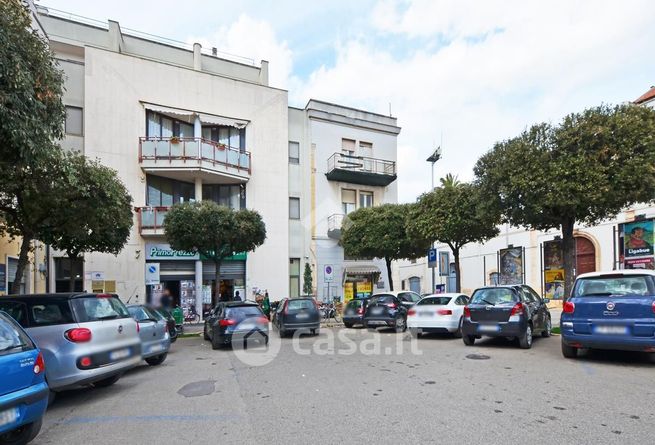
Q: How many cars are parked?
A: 11